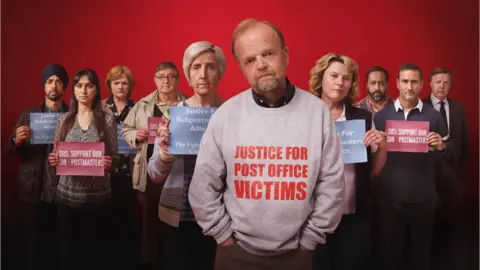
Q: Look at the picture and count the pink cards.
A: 3